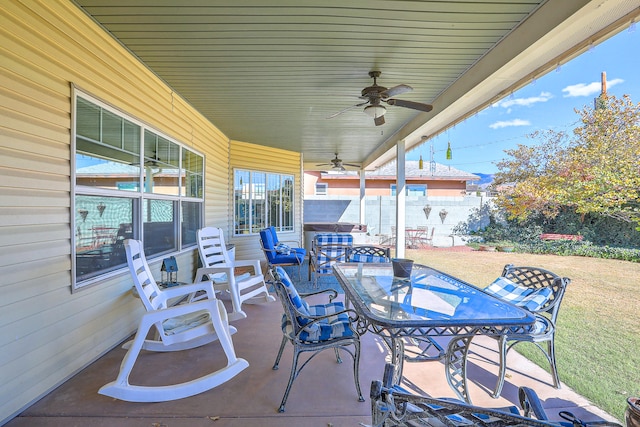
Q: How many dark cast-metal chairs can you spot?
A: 4